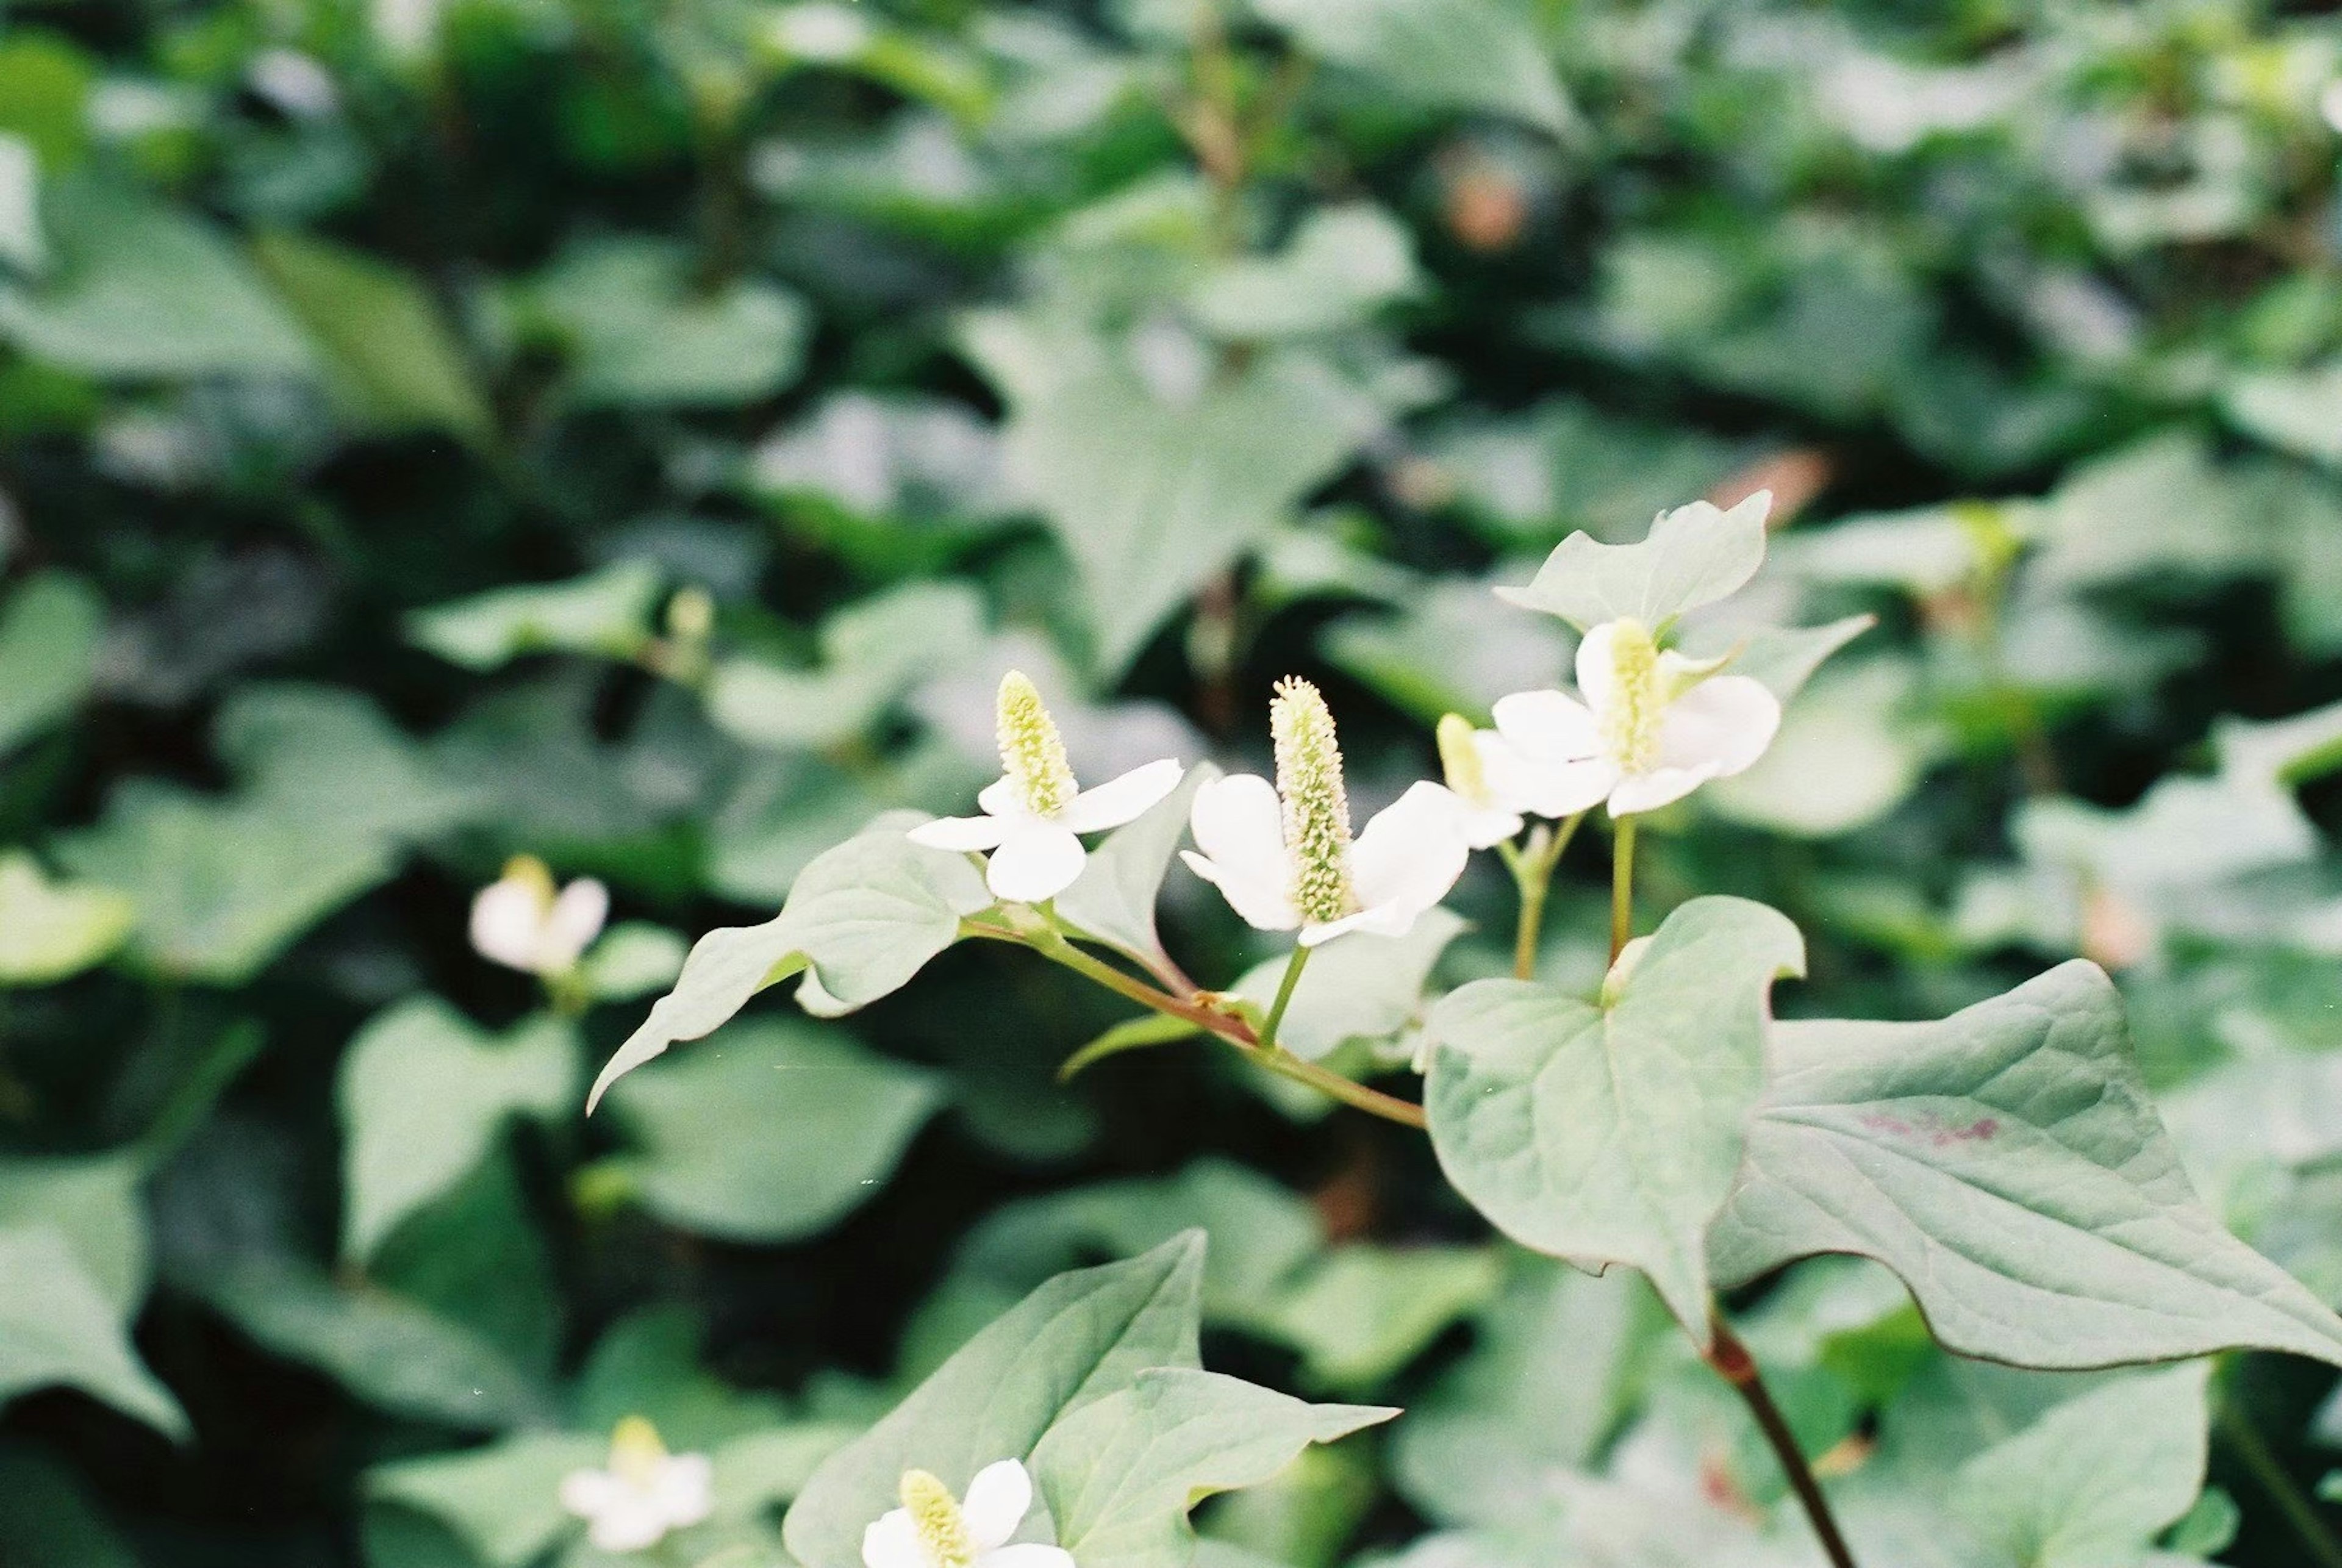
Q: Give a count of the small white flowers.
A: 7